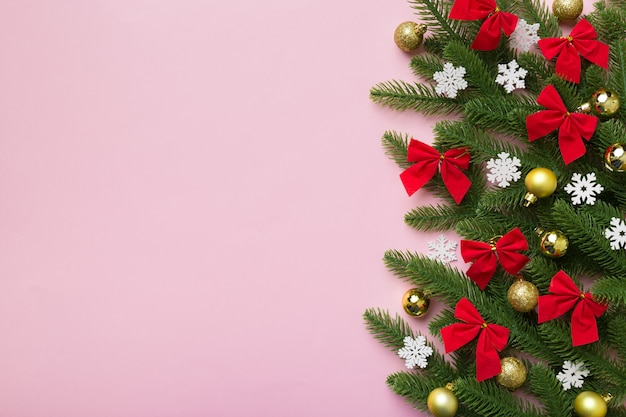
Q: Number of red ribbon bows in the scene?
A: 7